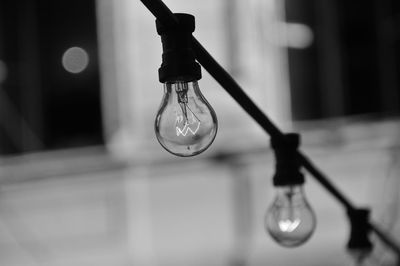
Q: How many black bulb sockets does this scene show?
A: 3